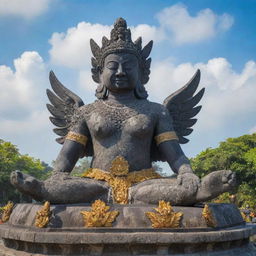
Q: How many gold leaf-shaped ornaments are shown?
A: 5